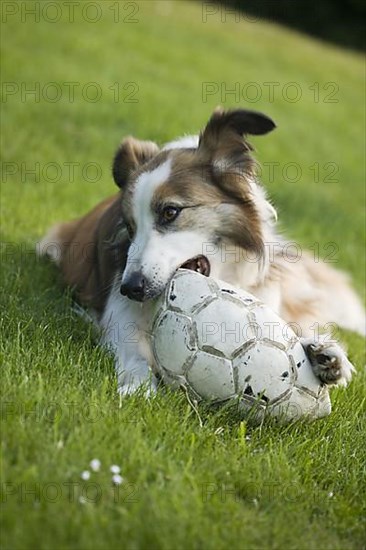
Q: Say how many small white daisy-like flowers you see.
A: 4